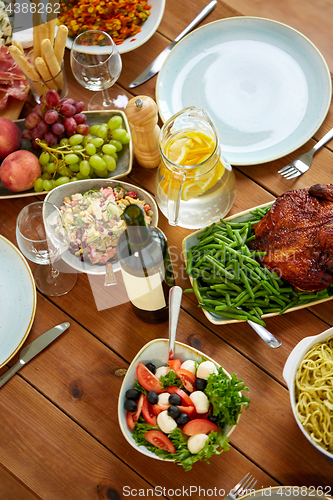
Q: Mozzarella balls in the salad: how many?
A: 7